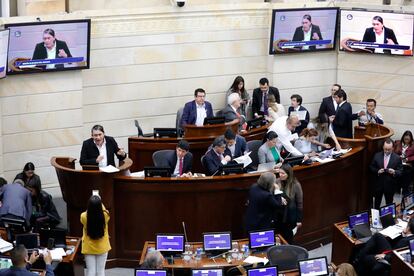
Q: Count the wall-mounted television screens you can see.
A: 4